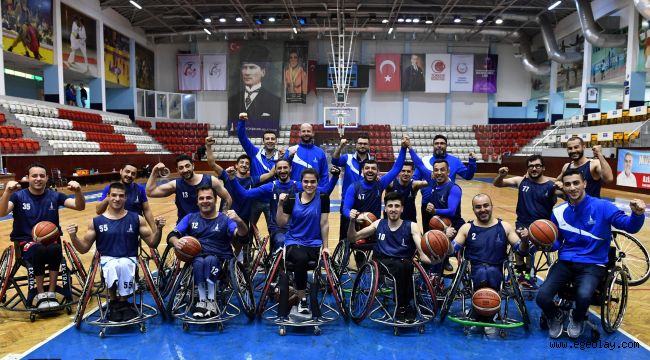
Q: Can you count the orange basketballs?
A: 7